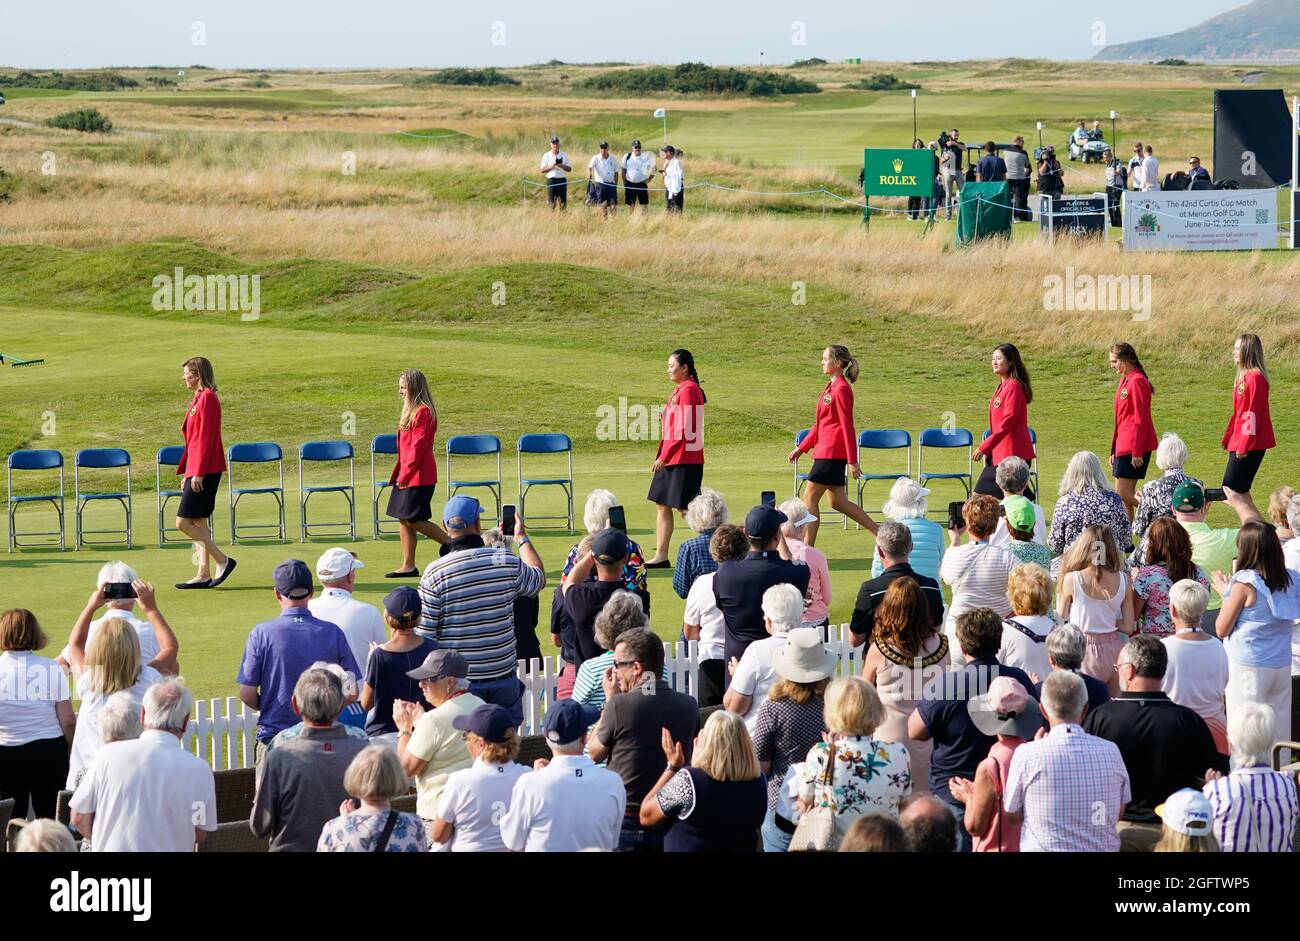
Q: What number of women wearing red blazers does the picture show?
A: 7